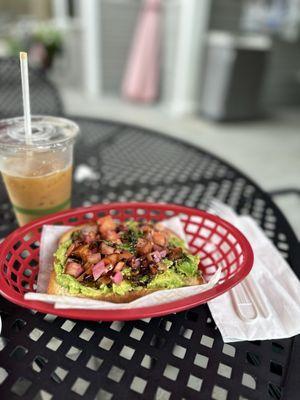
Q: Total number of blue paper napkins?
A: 0